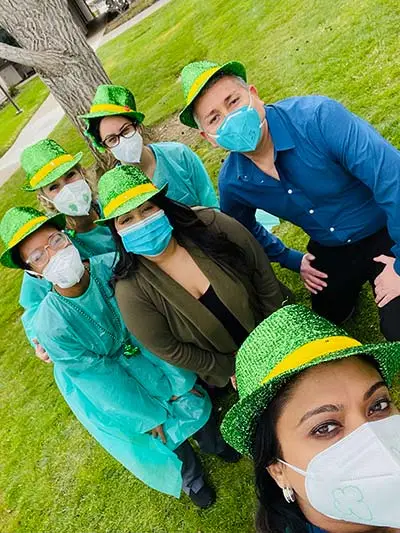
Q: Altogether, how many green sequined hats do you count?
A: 6